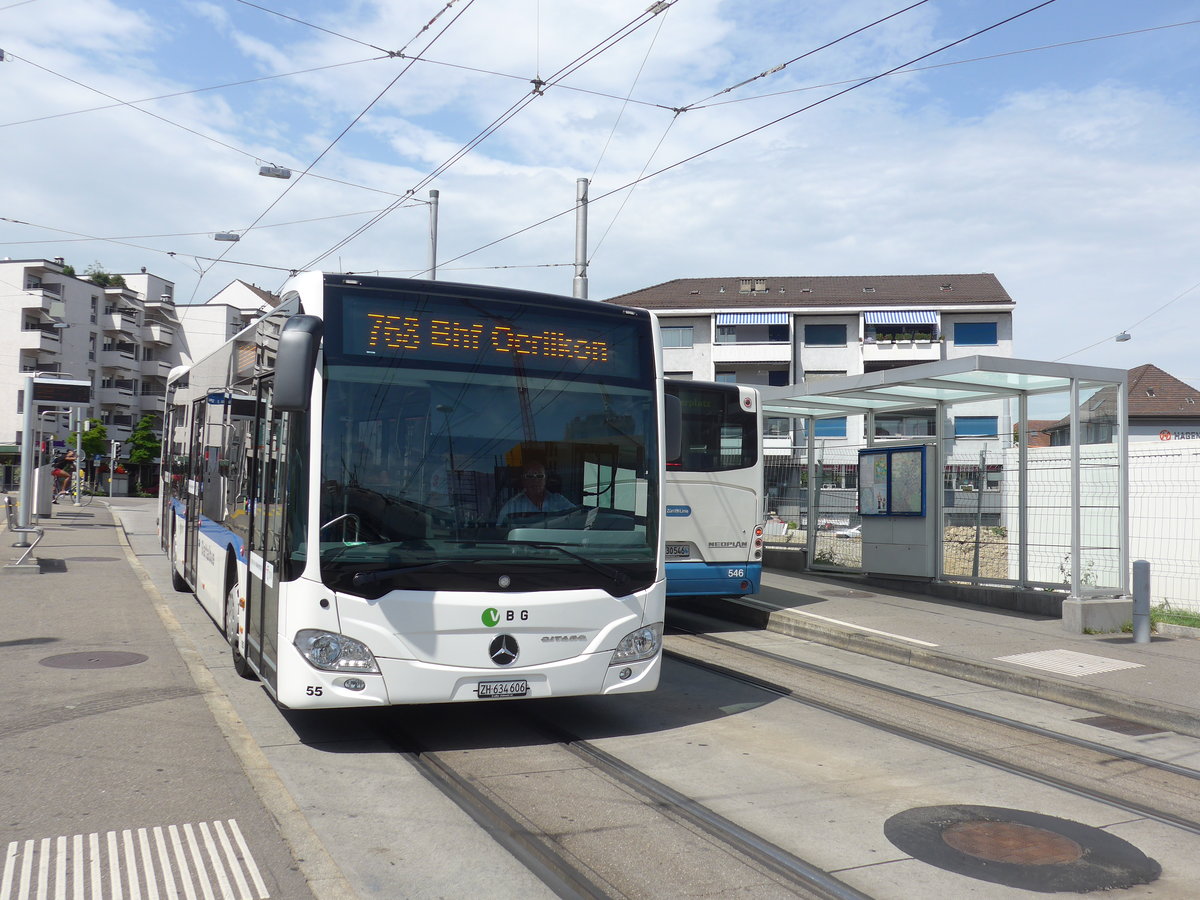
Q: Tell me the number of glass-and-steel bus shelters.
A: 1